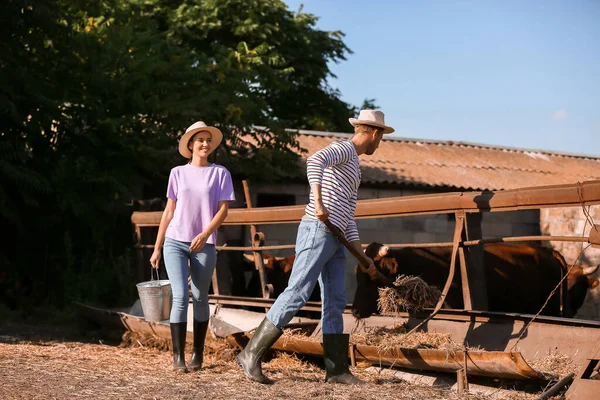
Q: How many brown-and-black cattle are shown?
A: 3